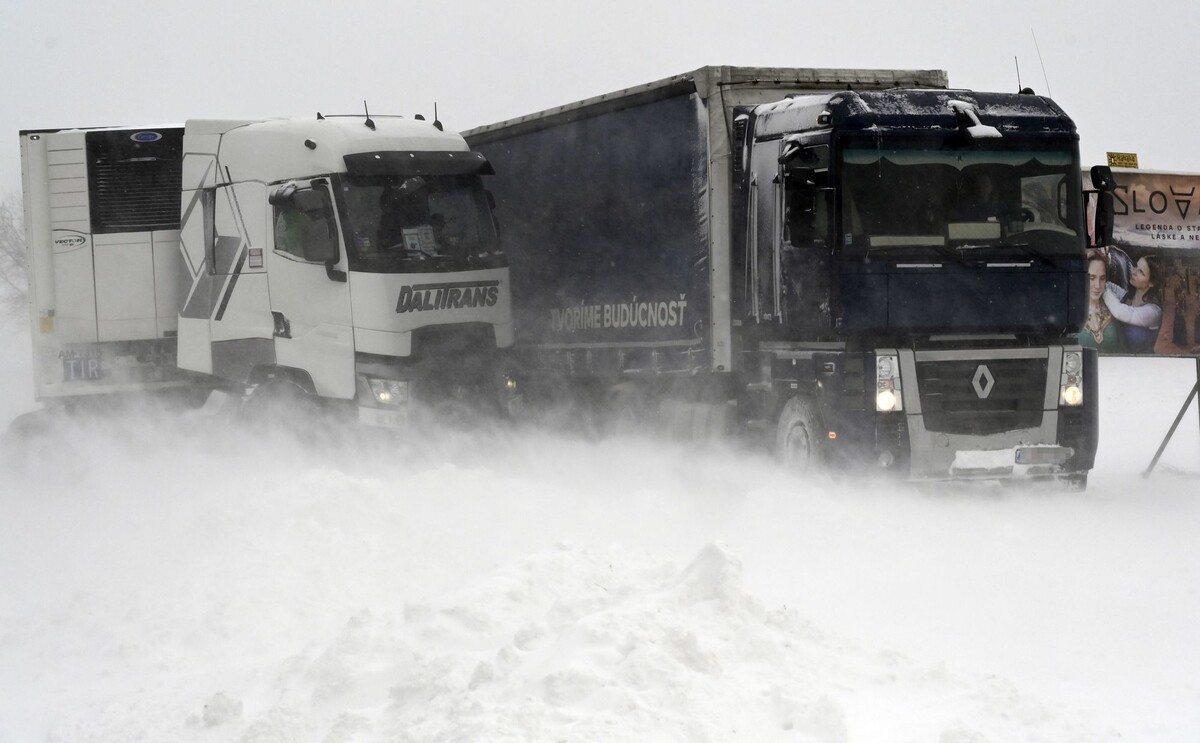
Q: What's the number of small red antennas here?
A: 0